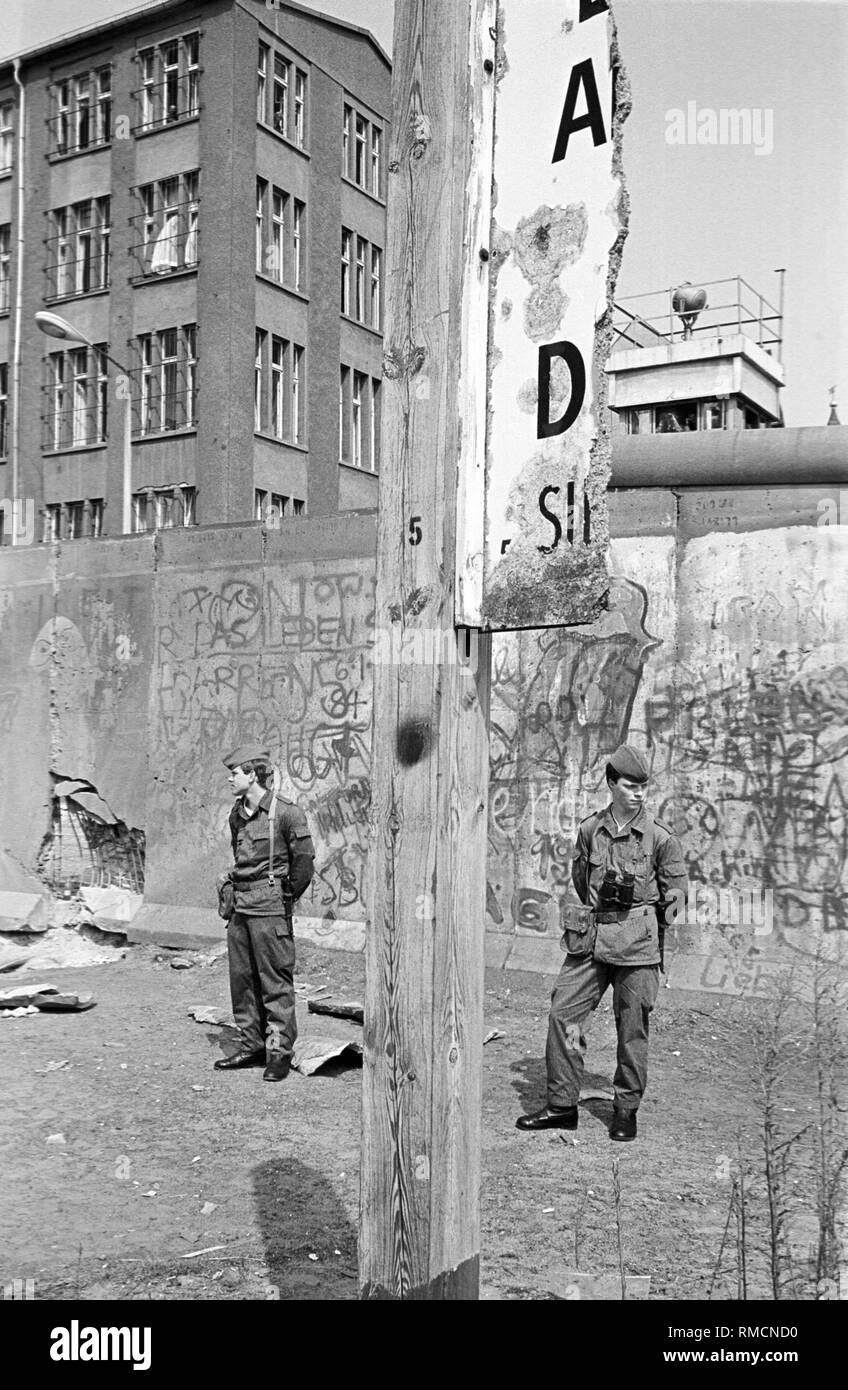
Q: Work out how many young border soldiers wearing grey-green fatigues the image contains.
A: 2